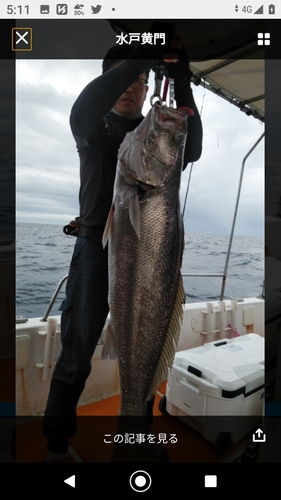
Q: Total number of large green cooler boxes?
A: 0